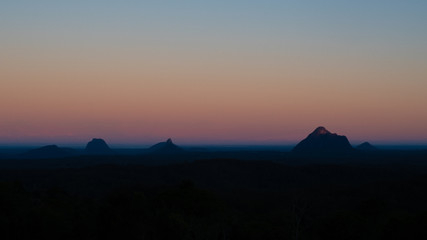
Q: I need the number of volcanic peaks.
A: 5